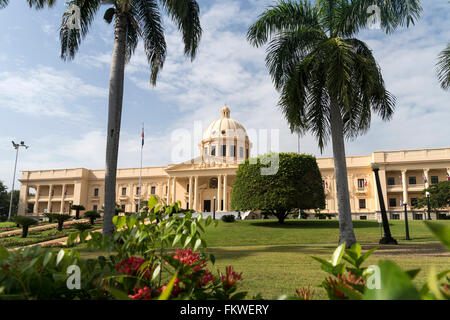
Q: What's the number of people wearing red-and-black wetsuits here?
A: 0